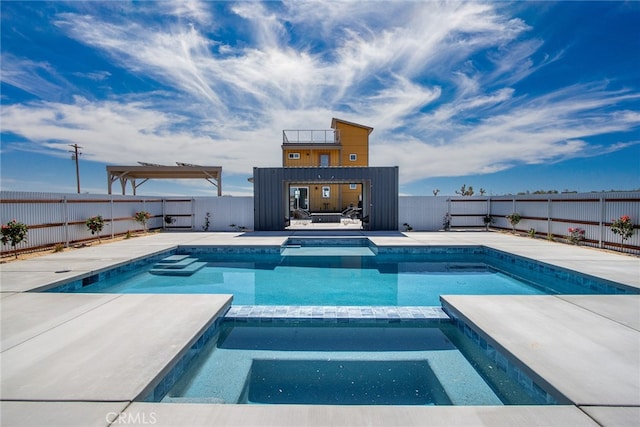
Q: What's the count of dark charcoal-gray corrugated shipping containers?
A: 1